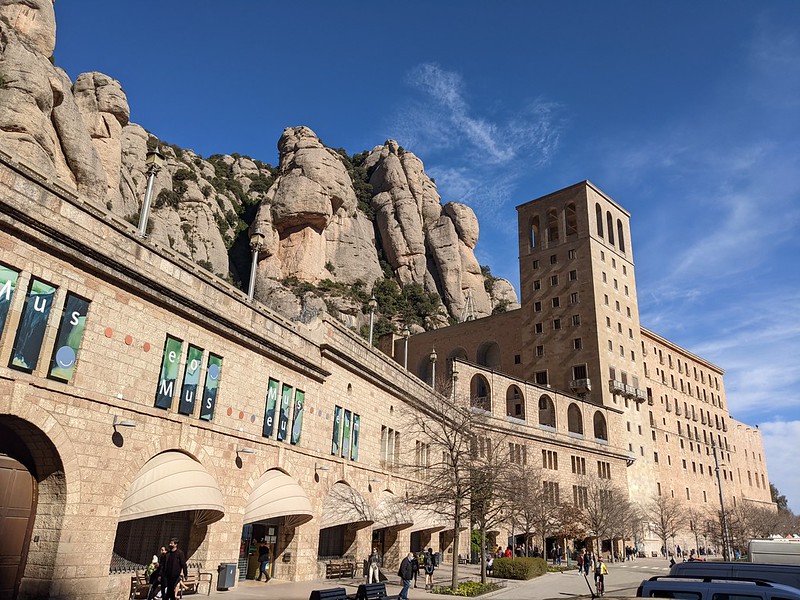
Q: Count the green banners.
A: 12